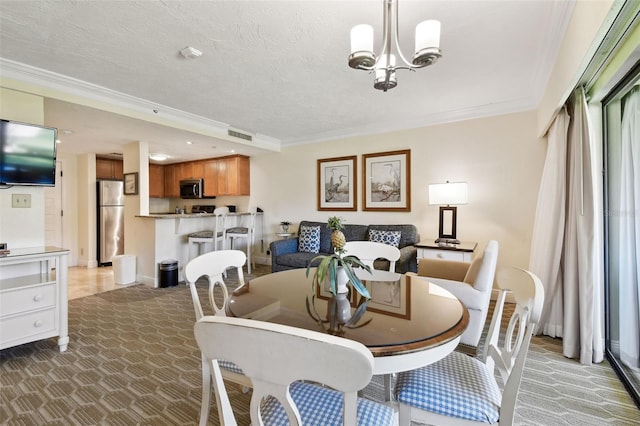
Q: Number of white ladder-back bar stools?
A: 2